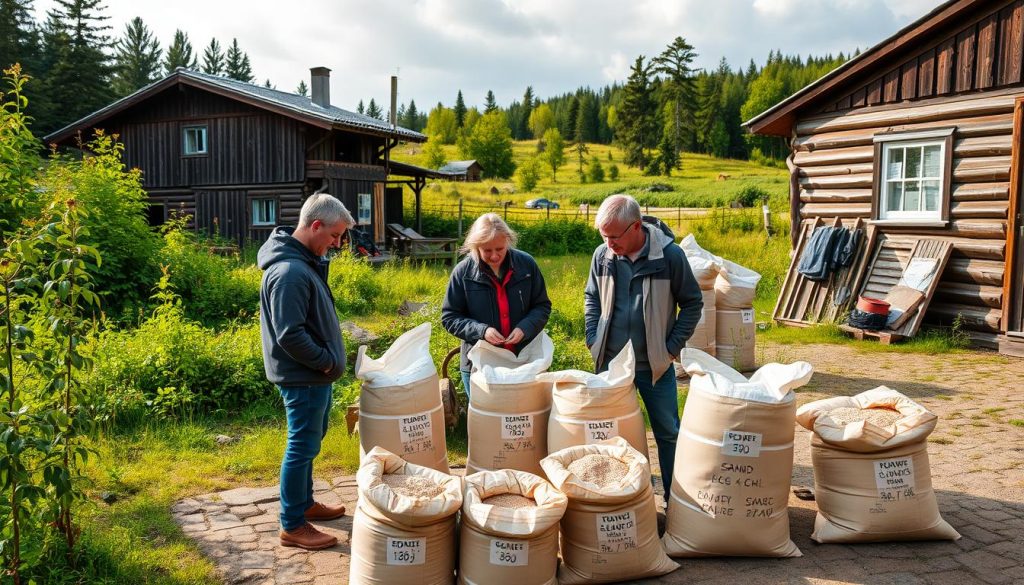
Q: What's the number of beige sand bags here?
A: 10